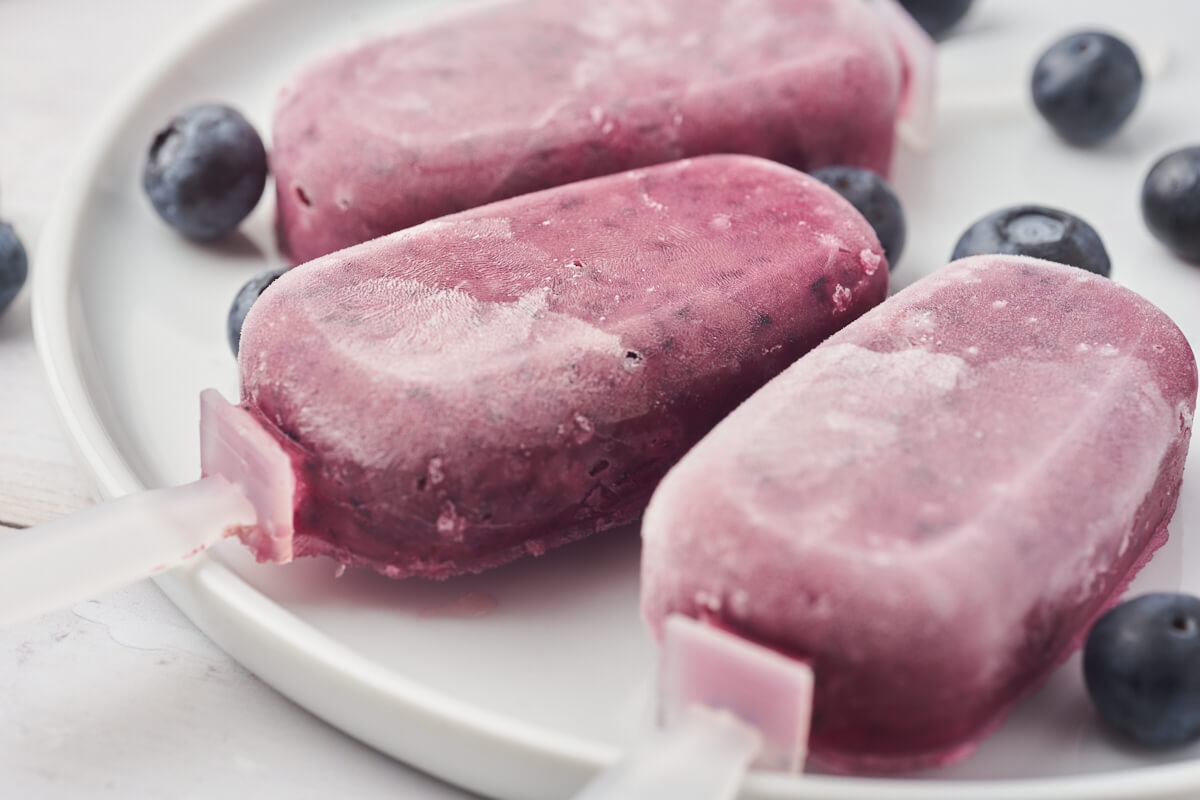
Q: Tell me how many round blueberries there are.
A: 9